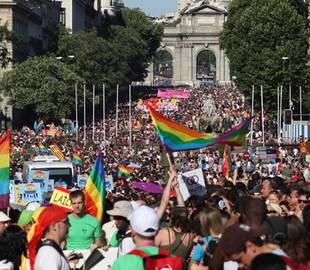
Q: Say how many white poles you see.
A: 12